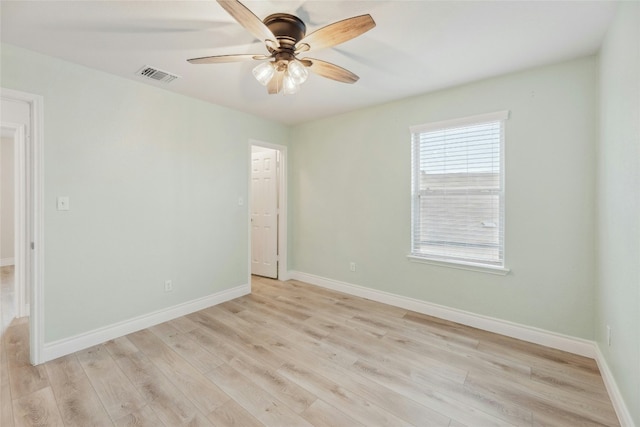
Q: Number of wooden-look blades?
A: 5